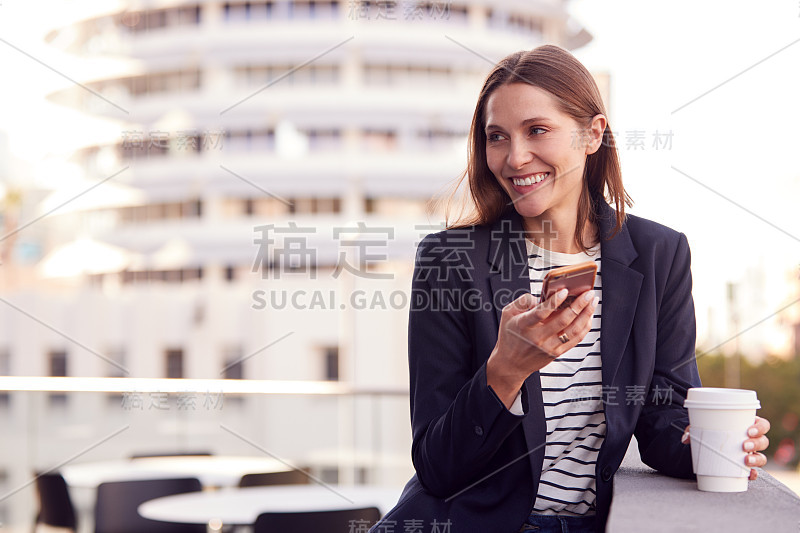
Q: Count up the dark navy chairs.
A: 5